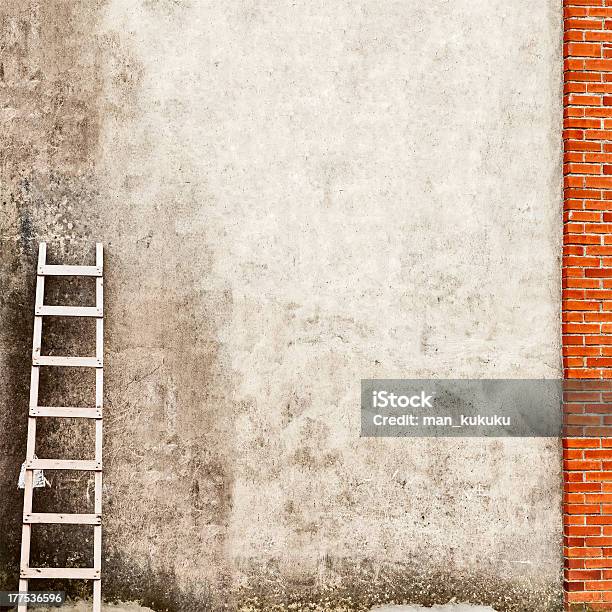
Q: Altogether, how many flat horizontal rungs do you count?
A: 7